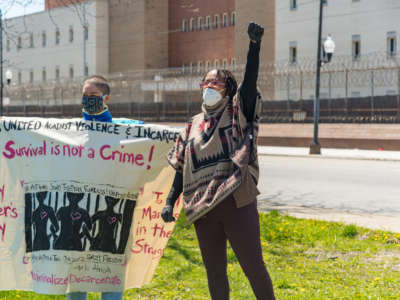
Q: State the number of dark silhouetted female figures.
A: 3